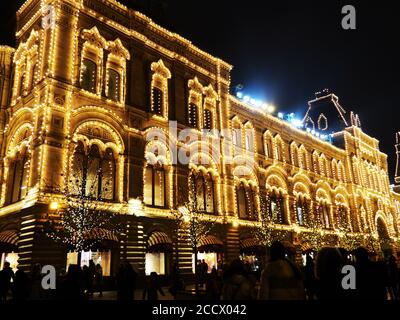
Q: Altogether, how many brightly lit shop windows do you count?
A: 4